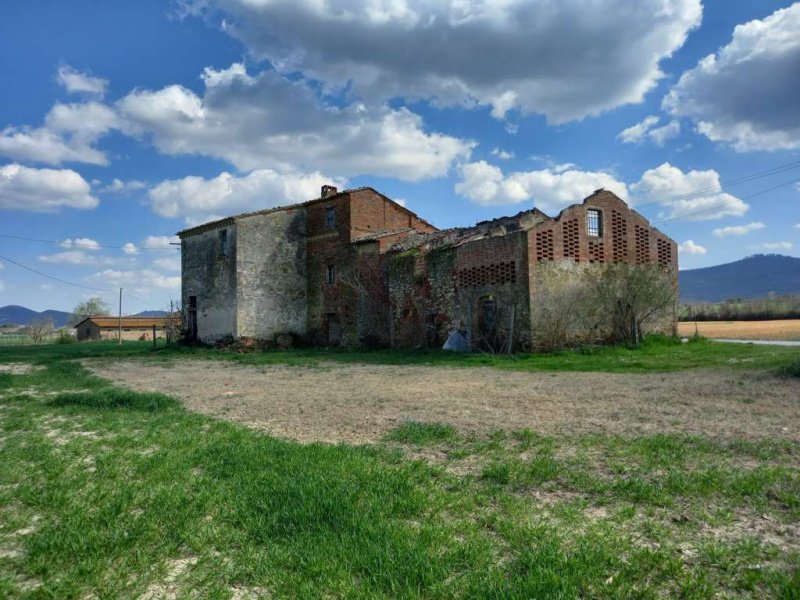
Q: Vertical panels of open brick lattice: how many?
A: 6